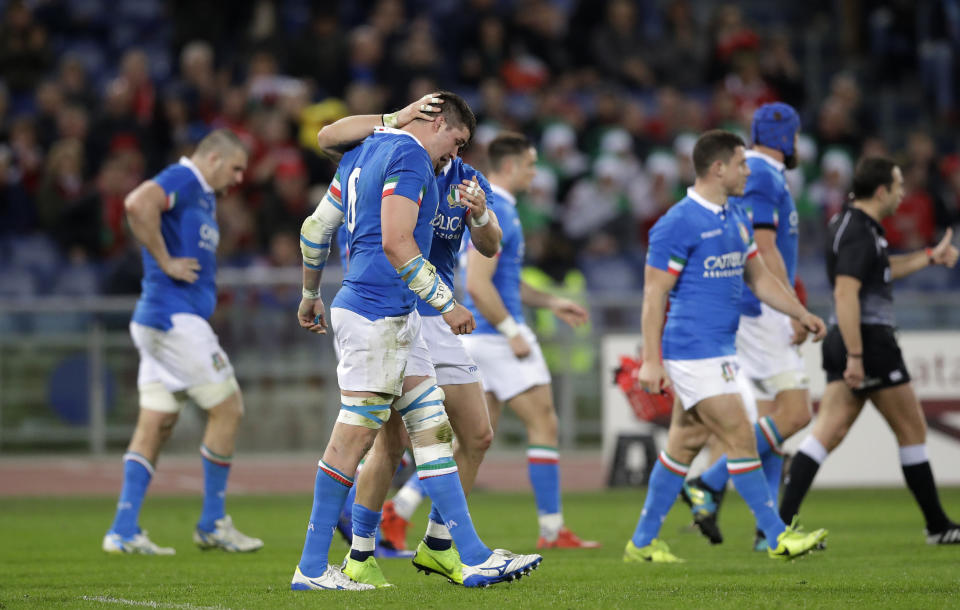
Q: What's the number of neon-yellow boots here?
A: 4